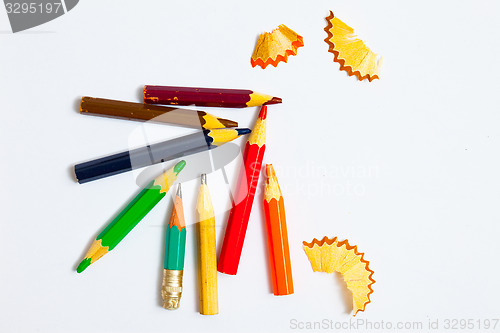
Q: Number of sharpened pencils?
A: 8